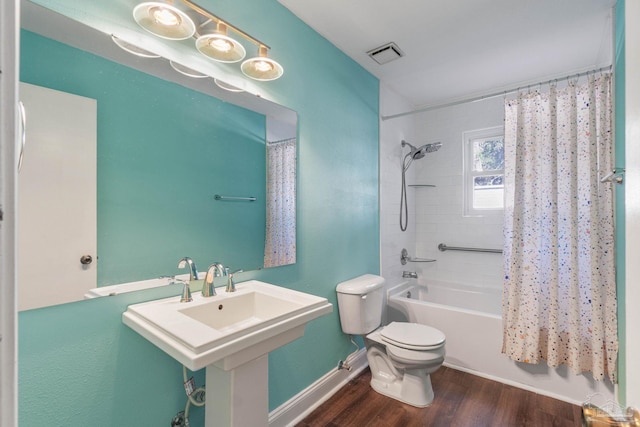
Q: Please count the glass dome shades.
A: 3